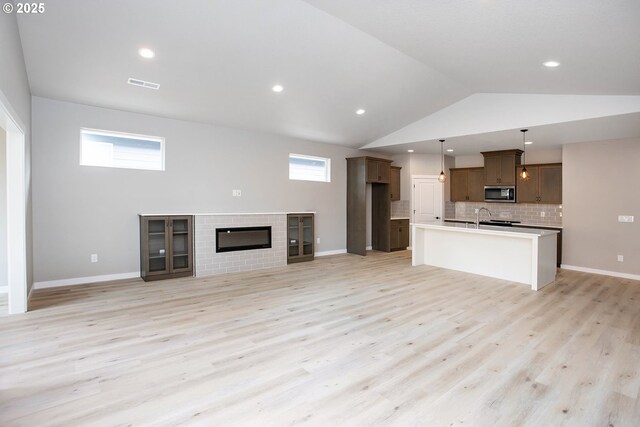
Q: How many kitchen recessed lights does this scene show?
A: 3